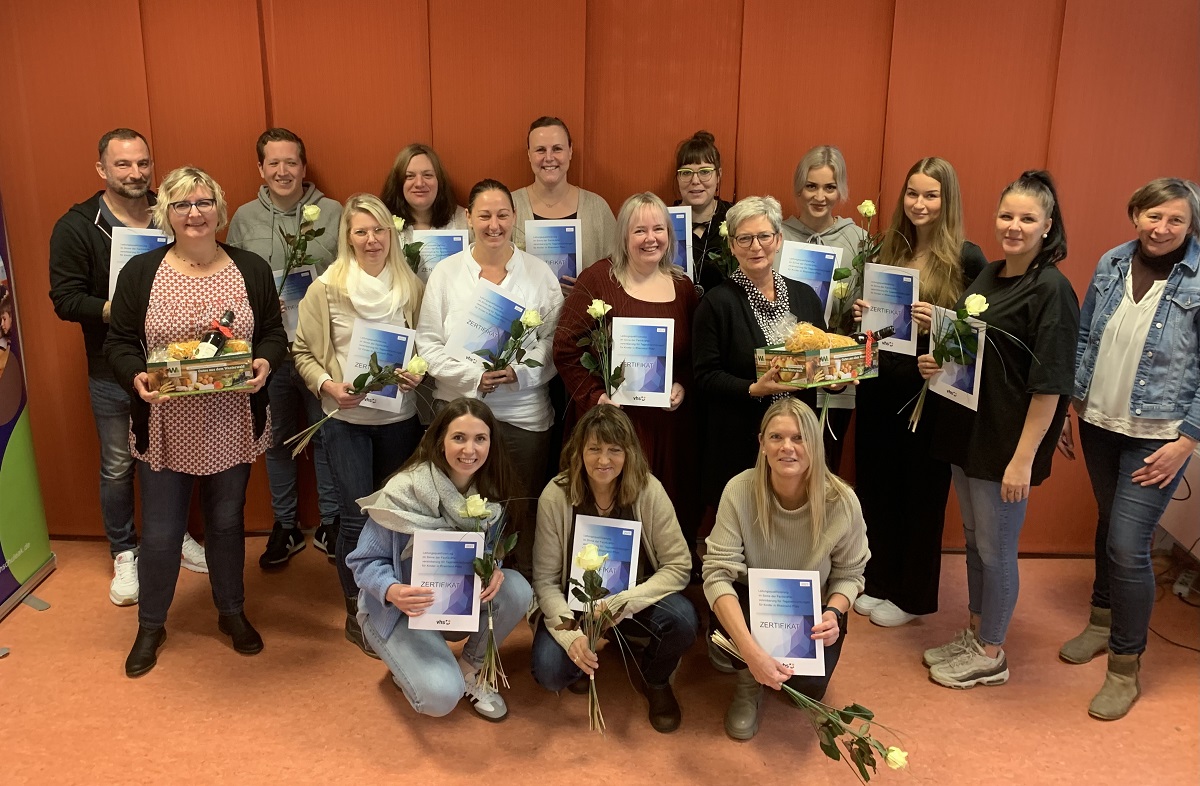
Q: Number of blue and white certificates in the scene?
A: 14